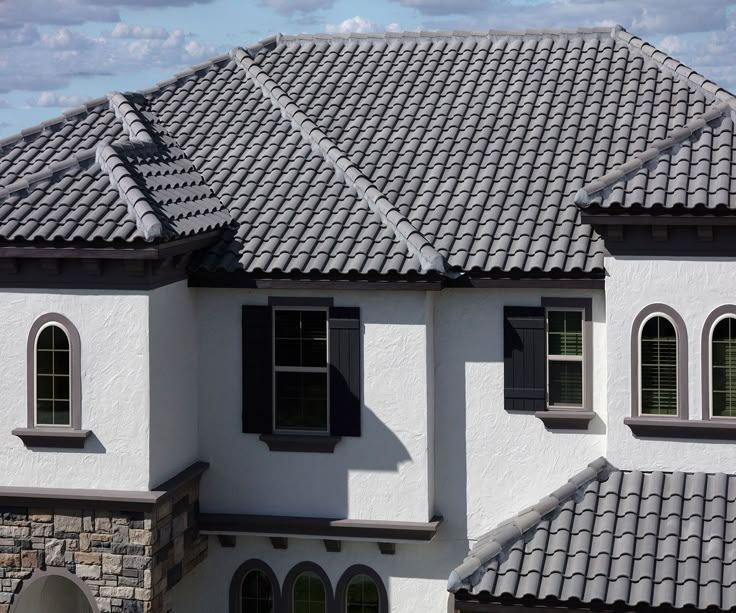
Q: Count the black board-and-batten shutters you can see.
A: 3